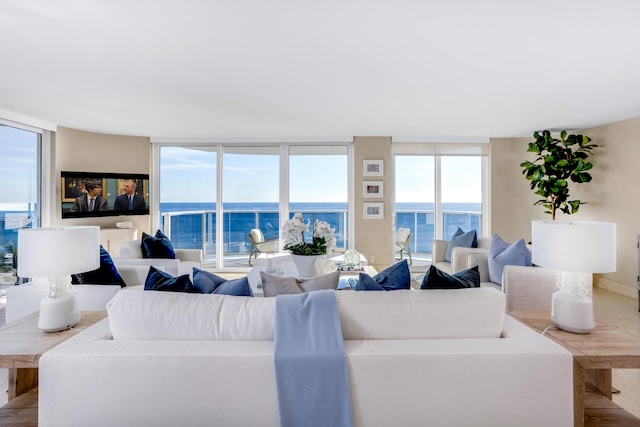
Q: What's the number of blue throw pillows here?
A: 8